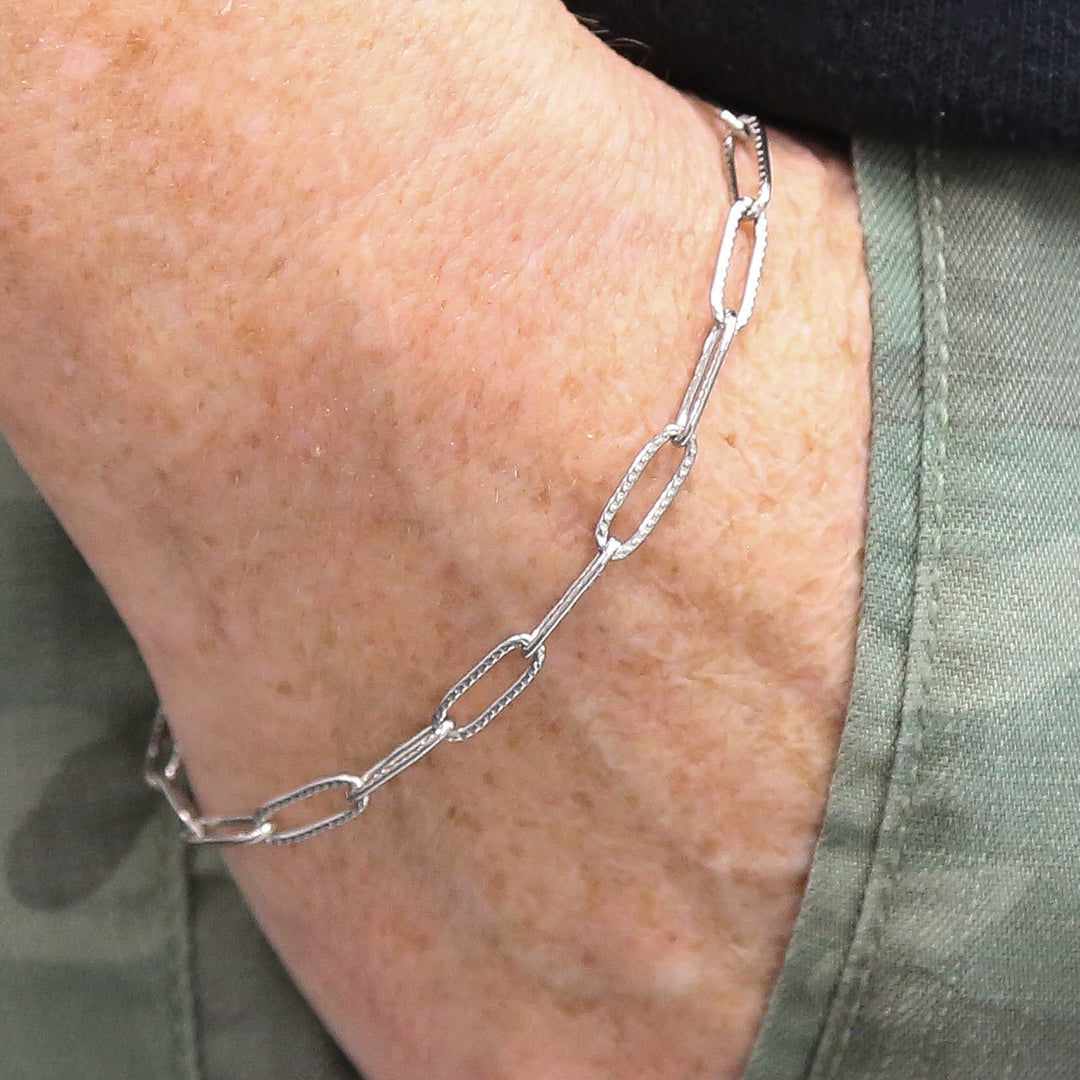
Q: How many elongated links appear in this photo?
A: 12